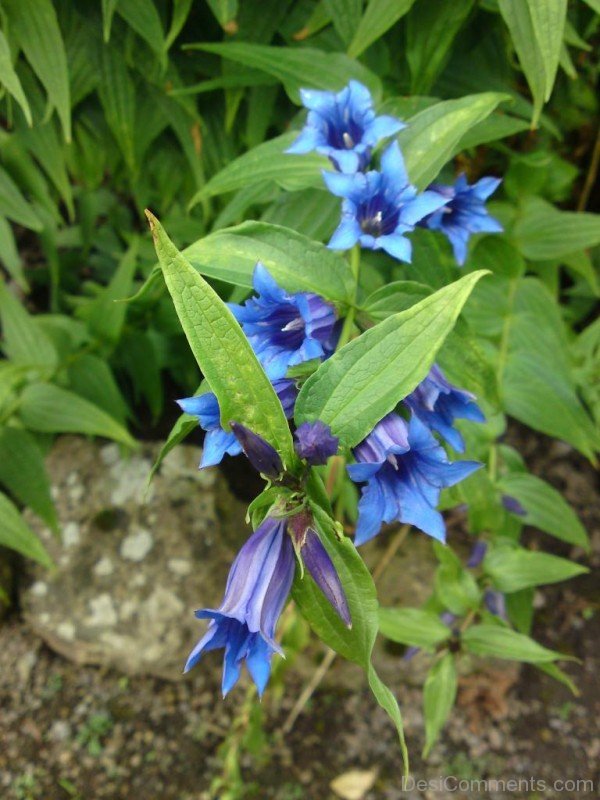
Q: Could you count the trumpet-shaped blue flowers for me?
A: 8